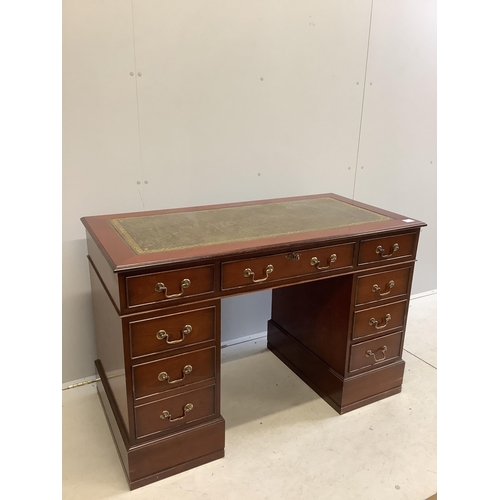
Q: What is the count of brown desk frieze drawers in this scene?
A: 3